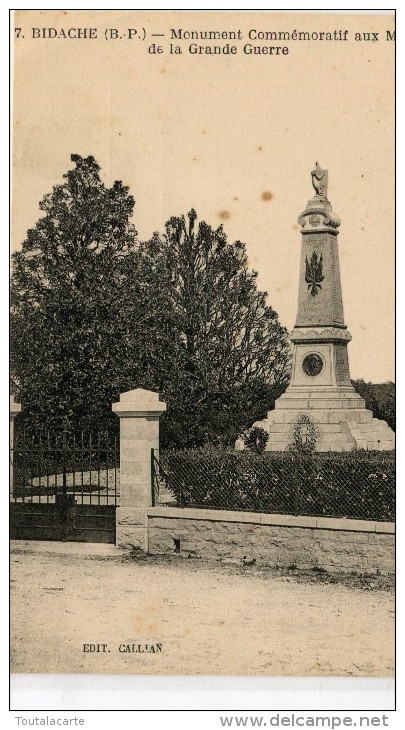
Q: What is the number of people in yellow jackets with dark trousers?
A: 0